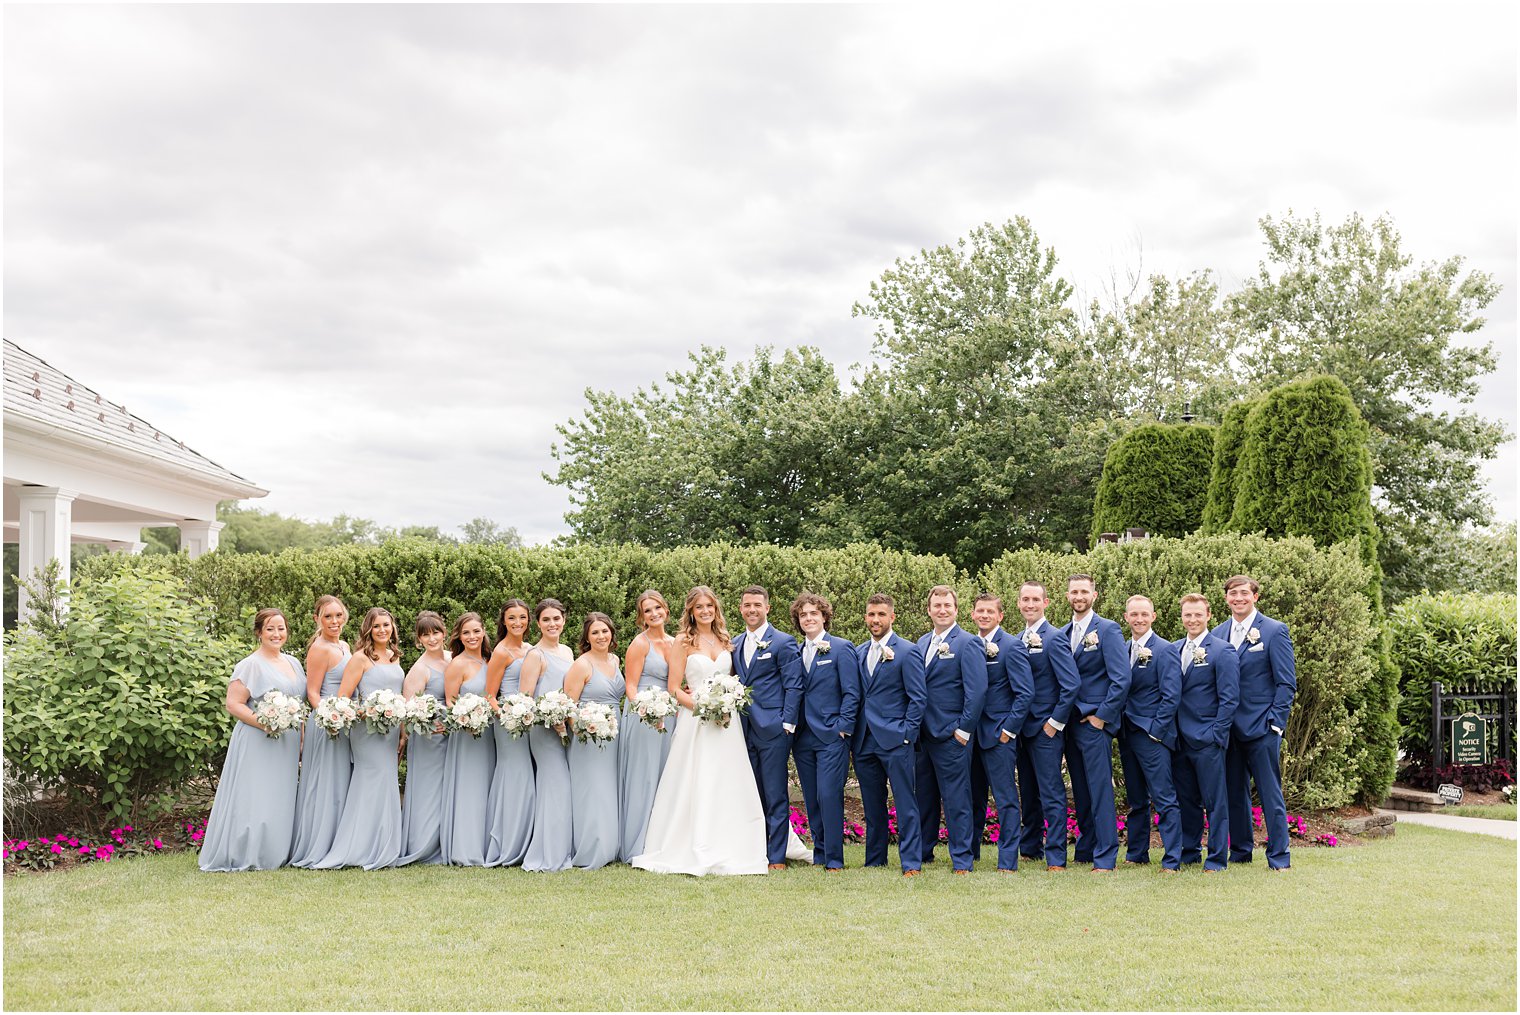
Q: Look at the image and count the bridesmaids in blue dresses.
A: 9